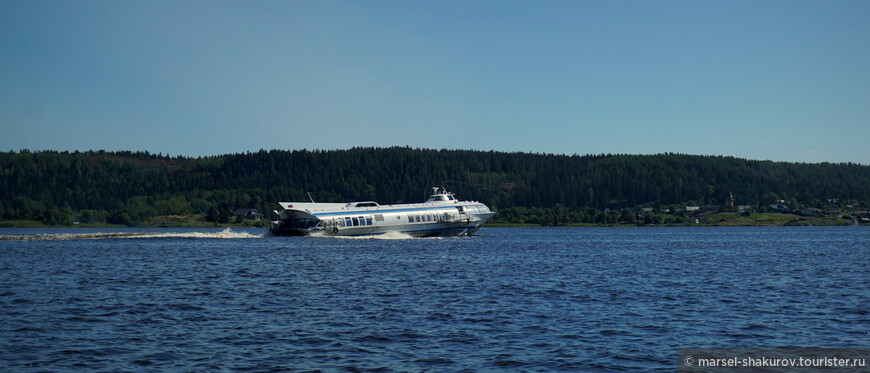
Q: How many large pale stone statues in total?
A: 0